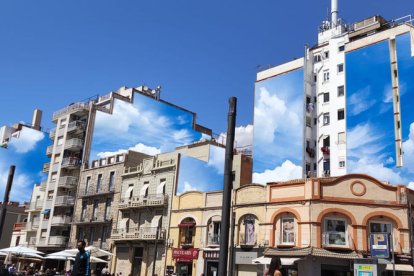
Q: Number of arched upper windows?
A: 6